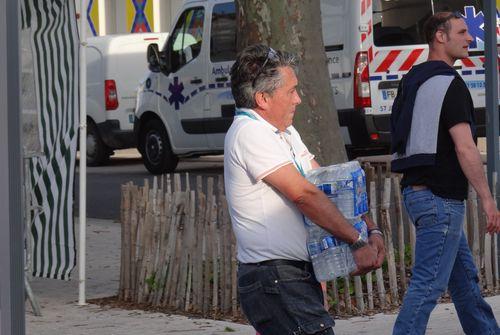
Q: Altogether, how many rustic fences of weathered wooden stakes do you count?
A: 1